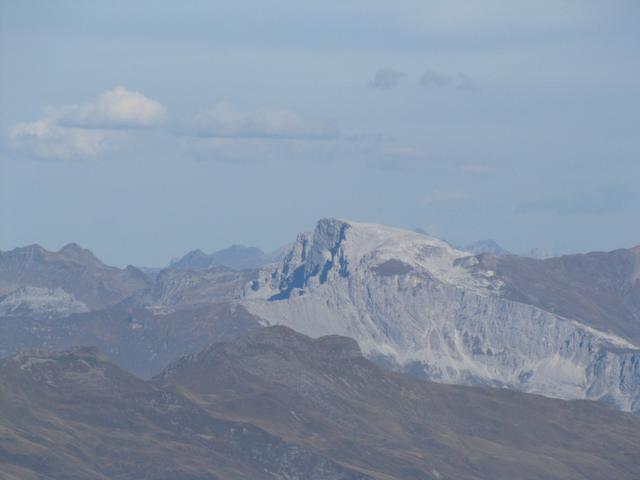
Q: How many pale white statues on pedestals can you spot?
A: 0